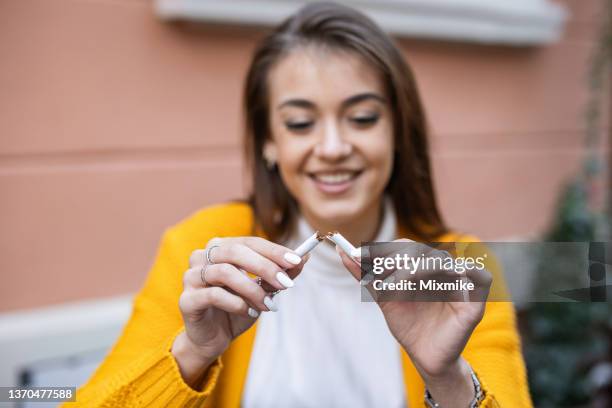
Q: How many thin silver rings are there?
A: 2